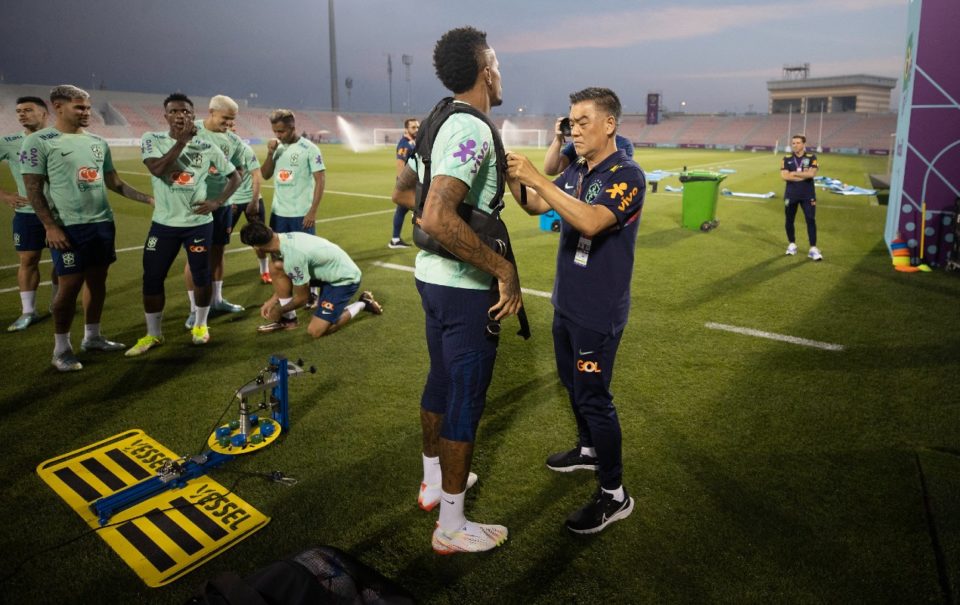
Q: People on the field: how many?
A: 12